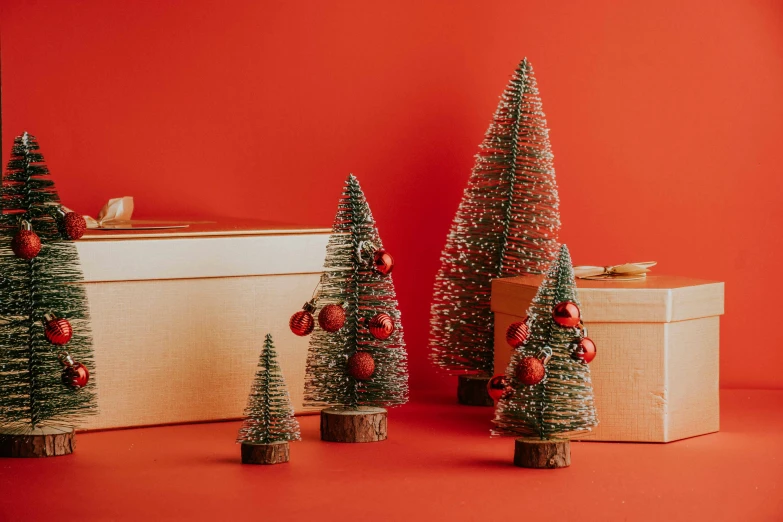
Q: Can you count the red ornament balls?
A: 14